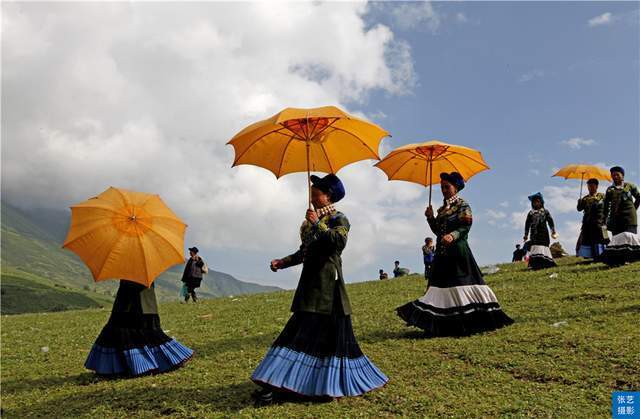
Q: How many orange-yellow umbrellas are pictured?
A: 4